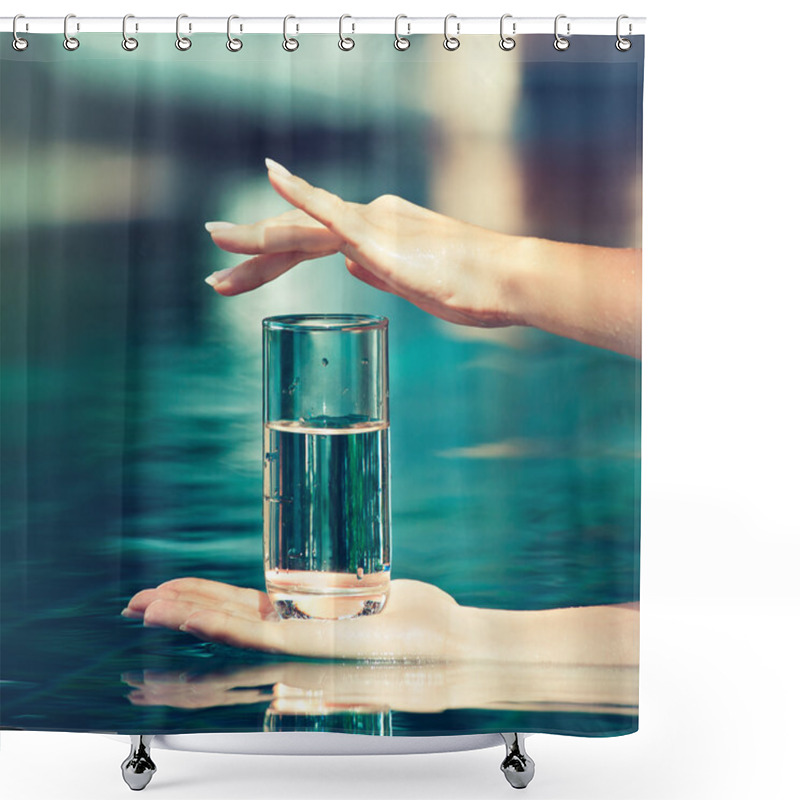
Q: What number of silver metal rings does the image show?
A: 12